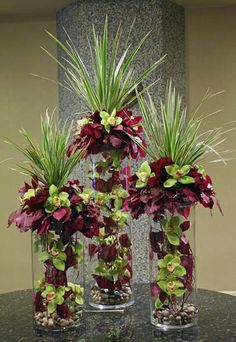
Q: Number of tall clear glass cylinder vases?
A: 3